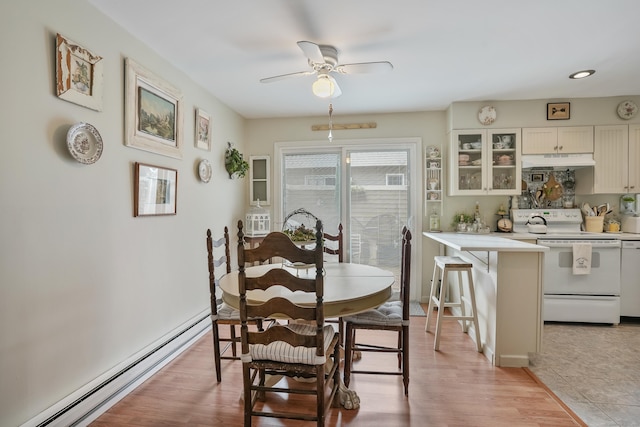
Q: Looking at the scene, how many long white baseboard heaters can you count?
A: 1